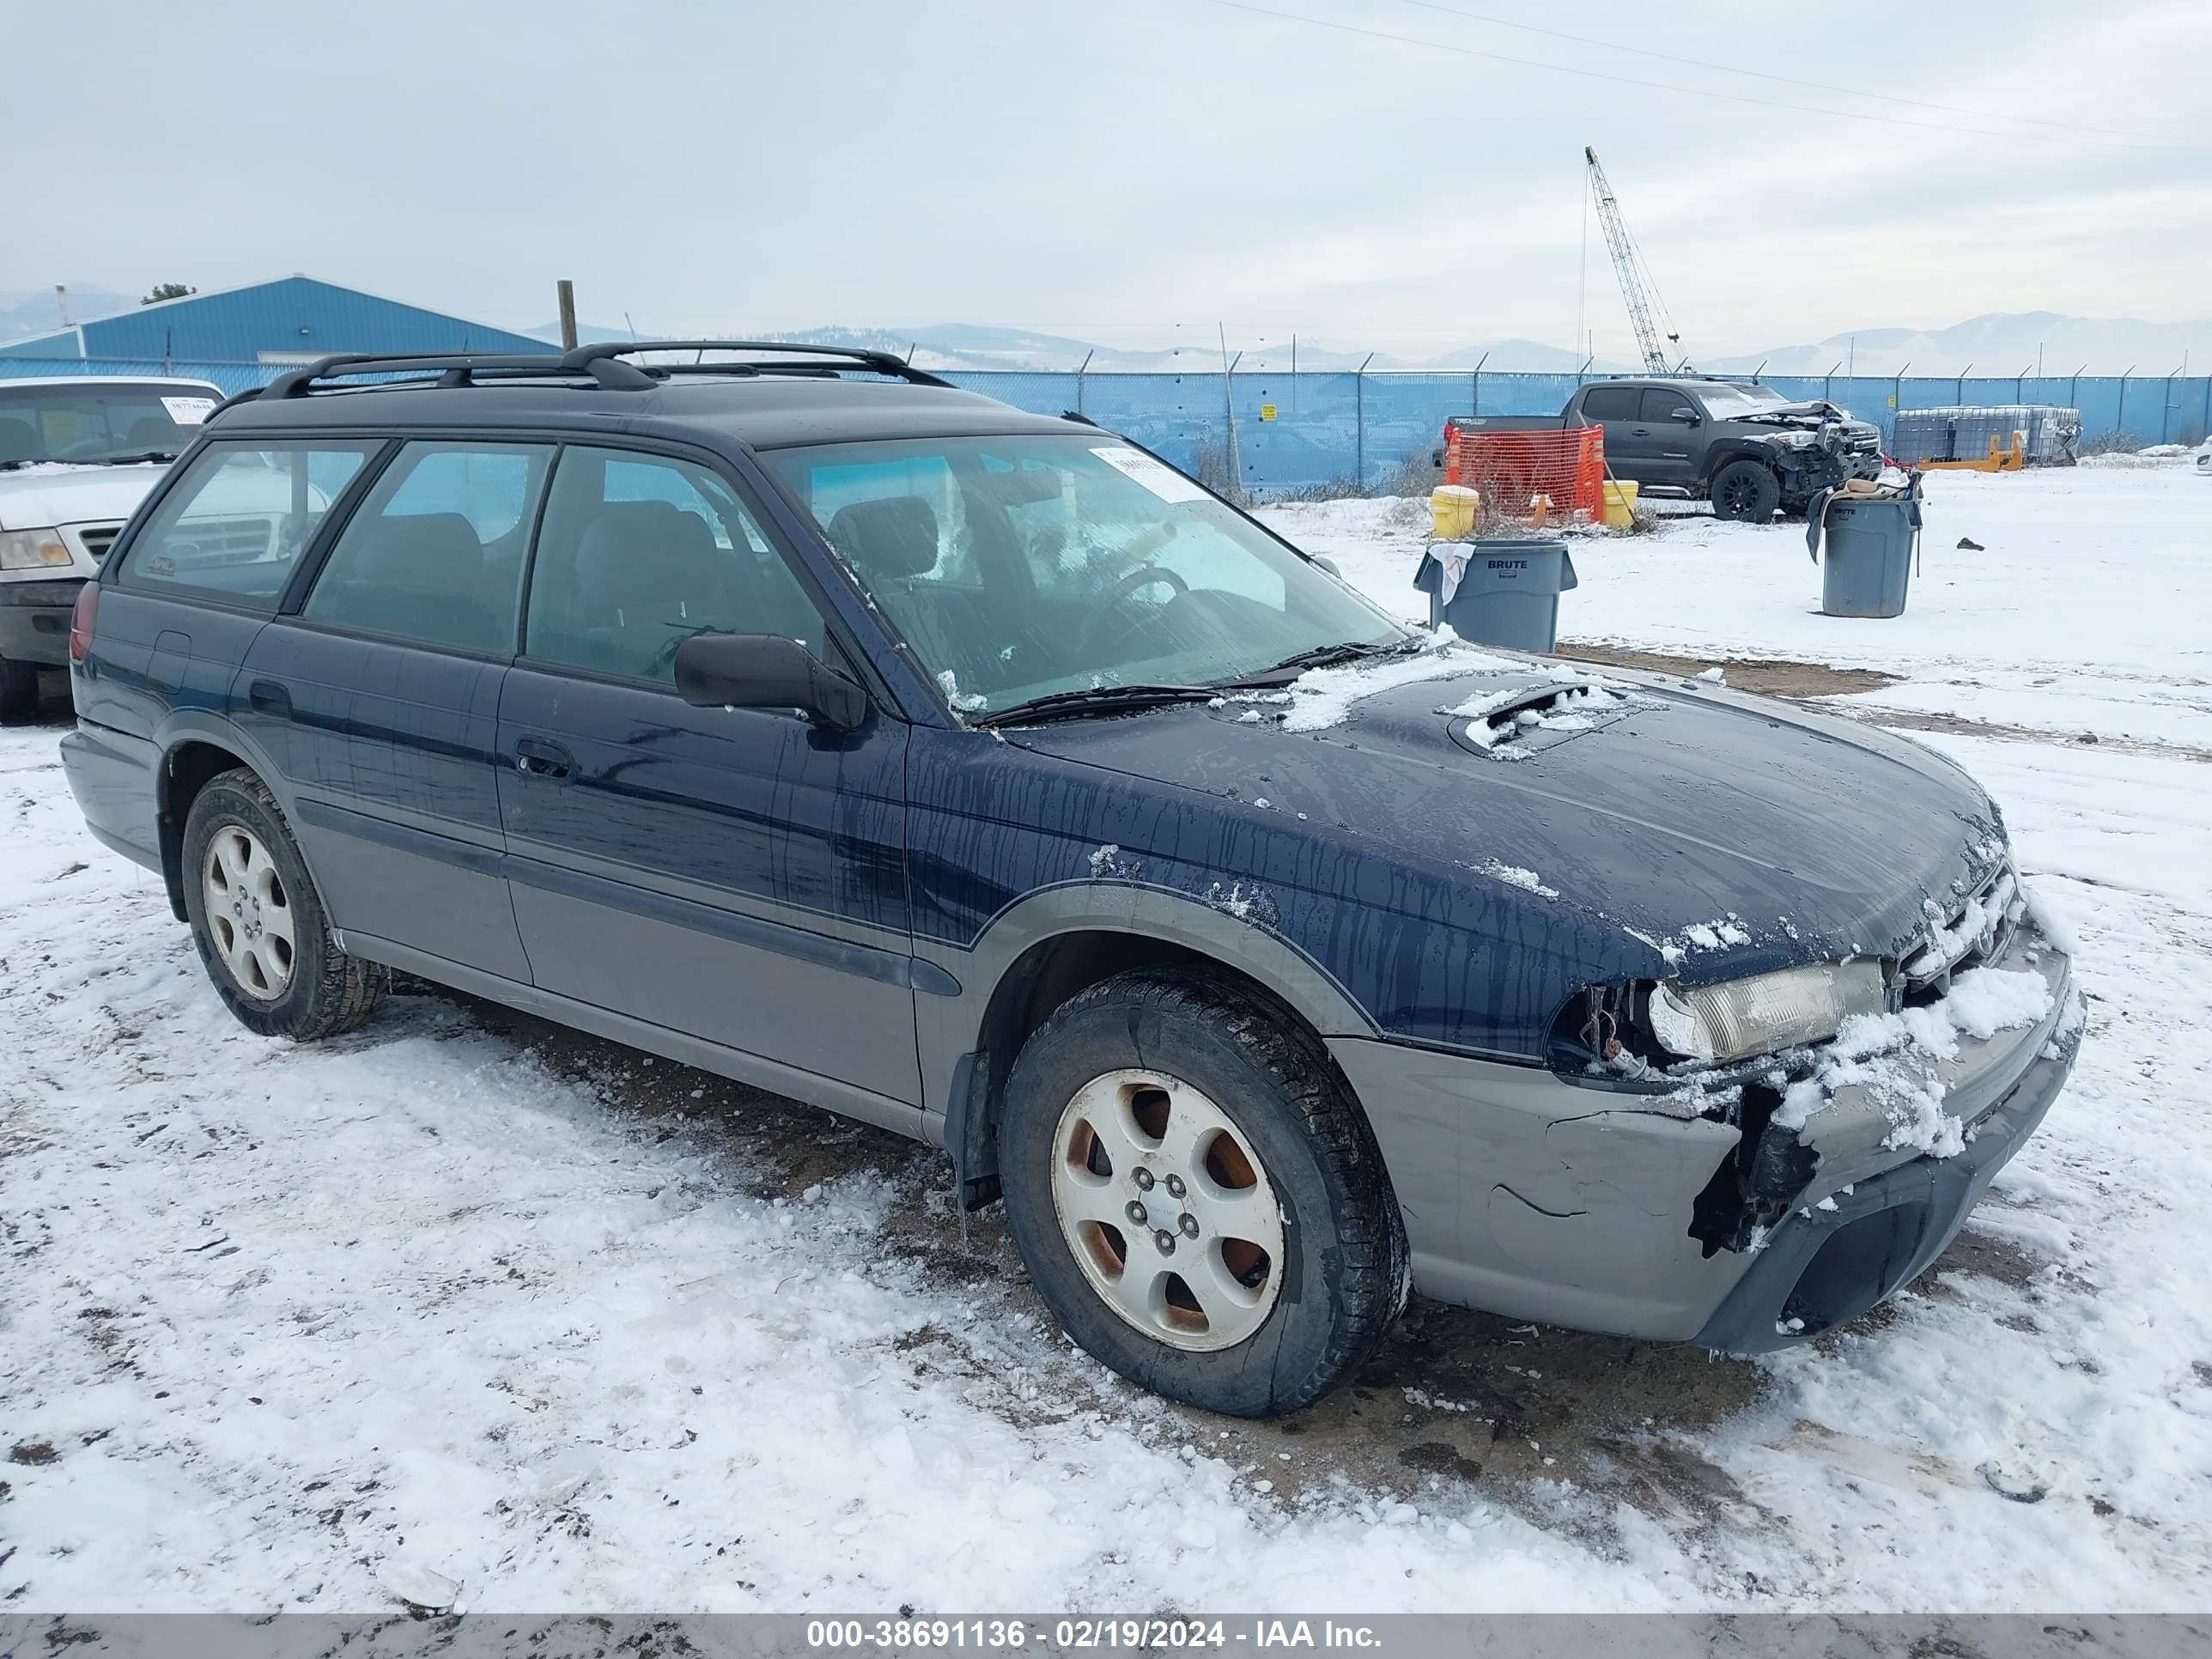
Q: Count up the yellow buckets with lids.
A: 2